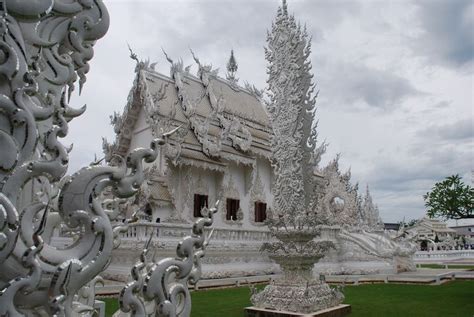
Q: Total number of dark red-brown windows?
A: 3